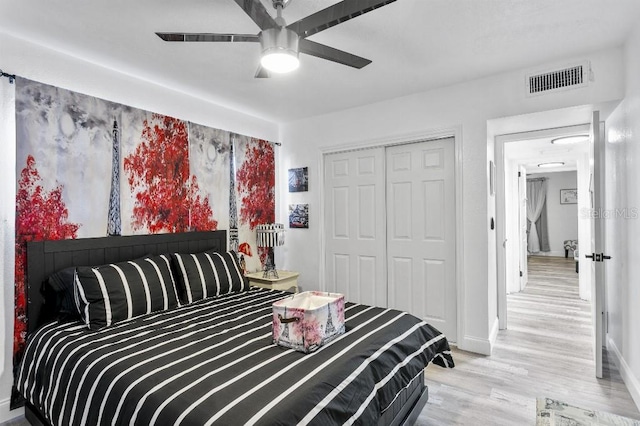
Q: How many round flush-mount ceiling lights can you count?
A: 2